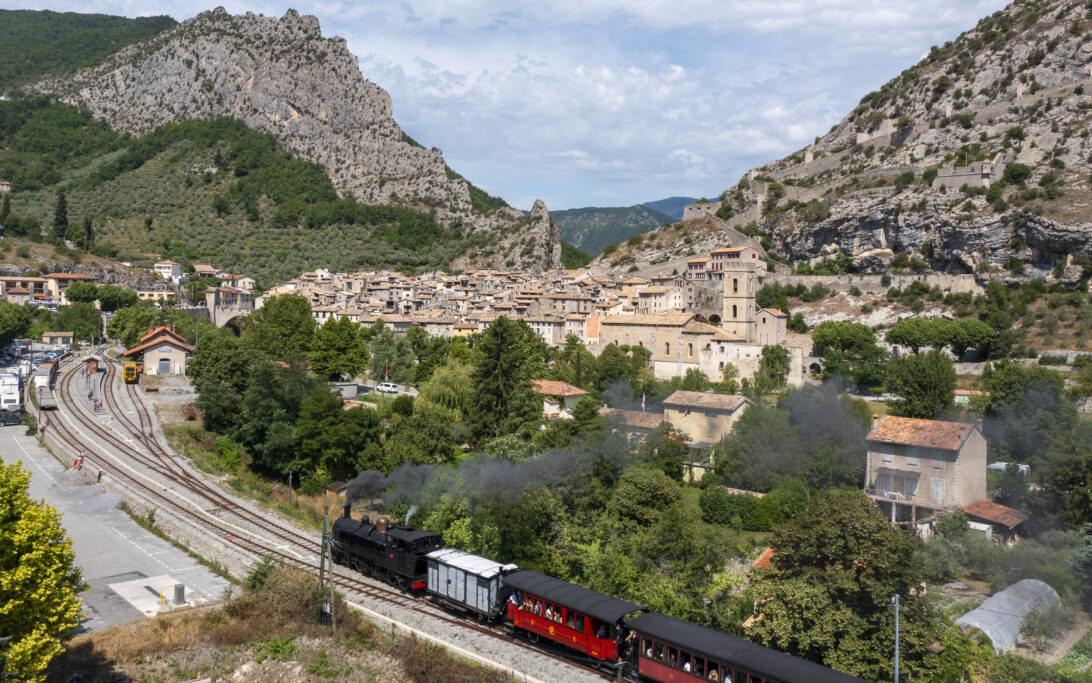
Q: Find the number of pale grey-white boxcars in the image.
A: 1